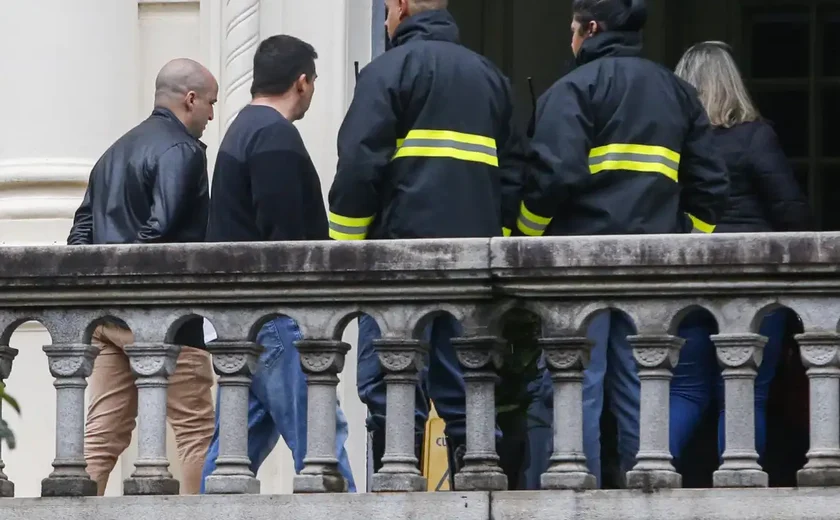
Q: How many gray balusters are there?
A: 11